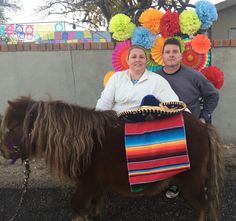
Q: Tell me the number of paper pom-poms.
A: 6